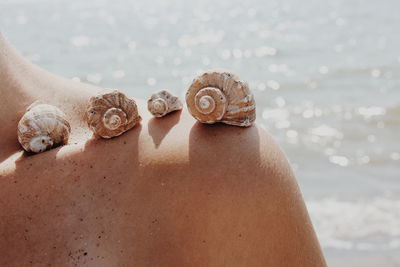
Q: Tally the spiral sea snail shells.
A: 4